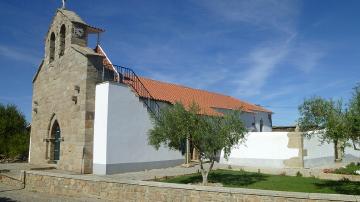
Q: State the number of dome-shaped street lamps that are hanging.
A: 0